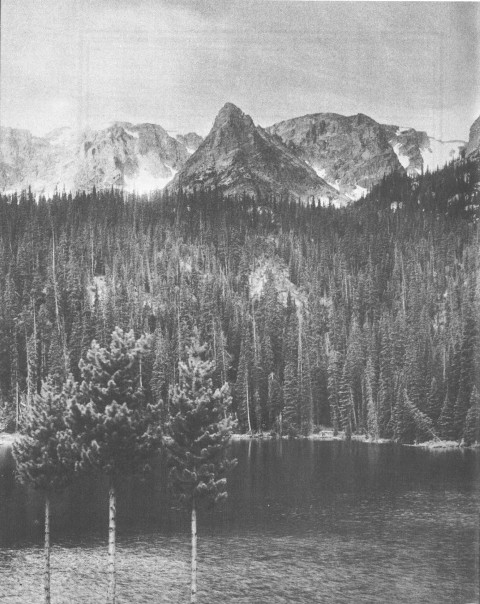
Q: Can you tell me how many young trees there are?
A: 3